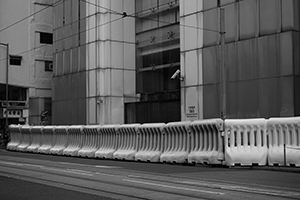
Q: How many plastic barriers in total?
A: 14